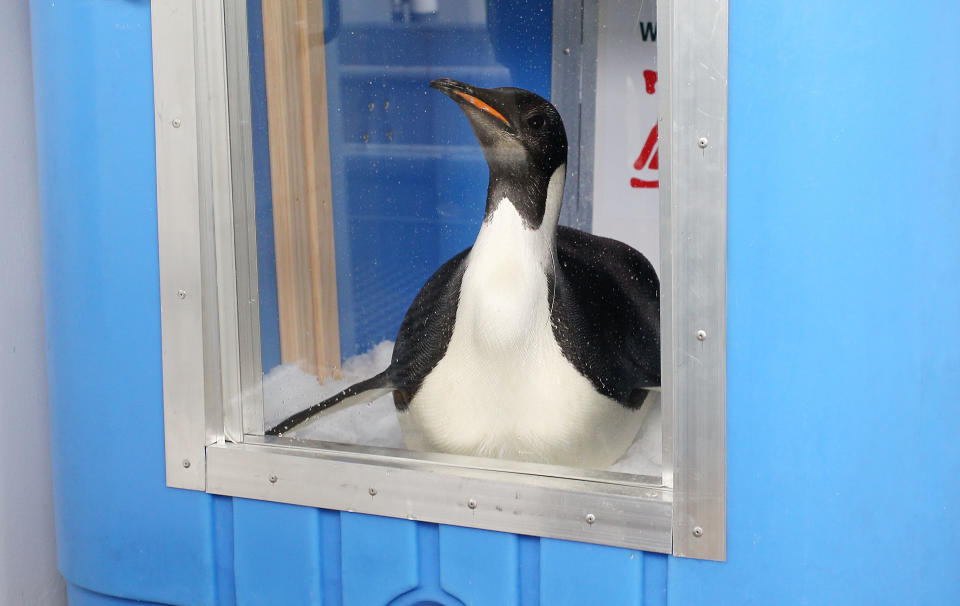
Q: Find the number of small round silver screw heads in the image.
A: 10